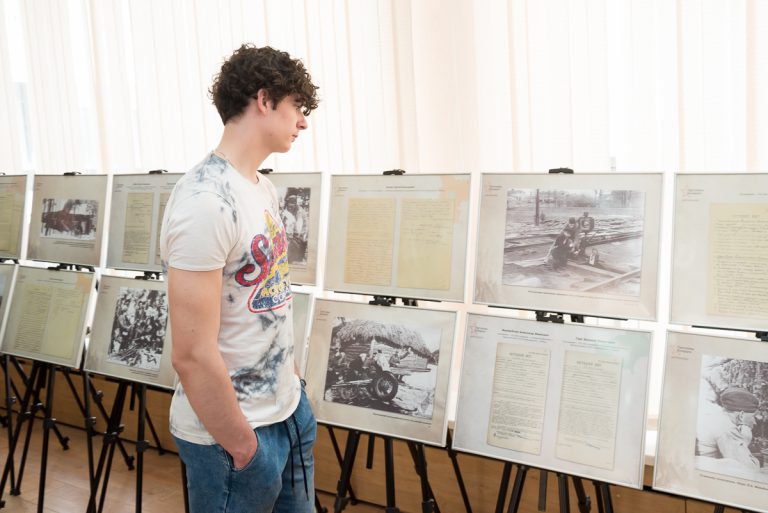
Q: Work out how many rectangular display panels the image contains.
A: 14